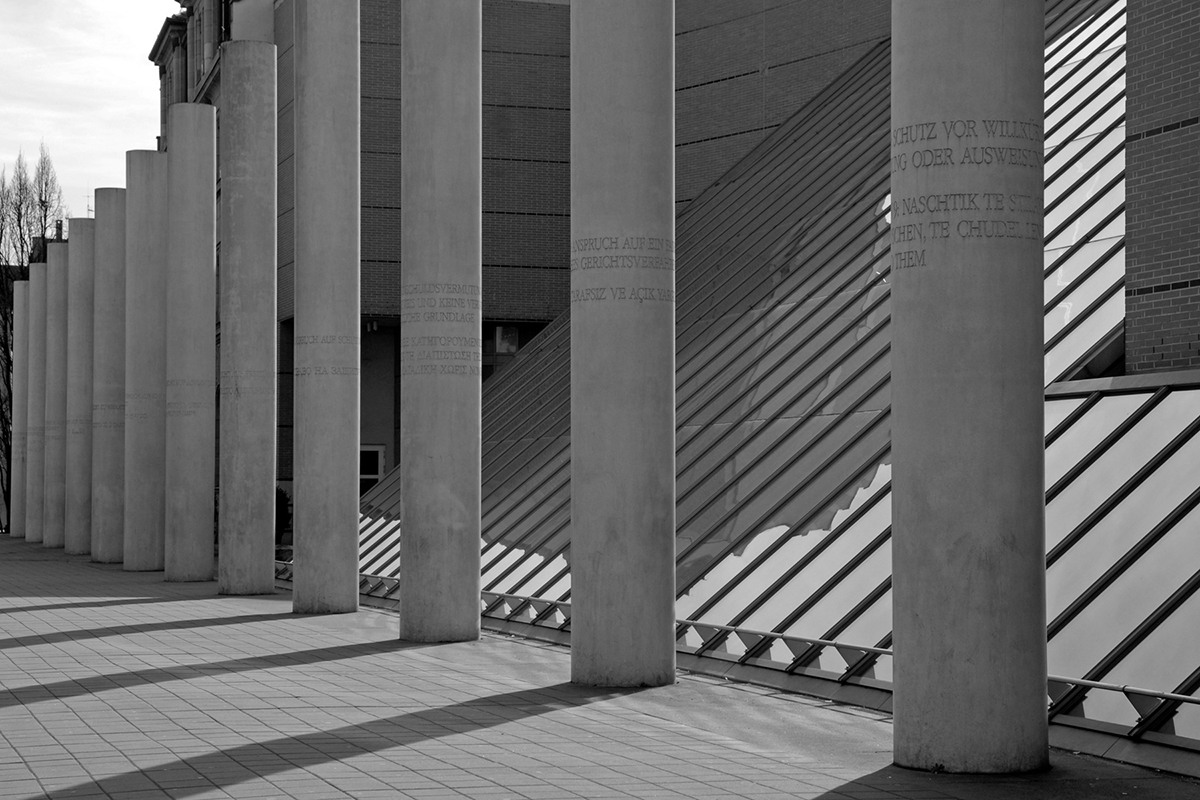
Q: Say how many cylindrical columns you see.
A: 12